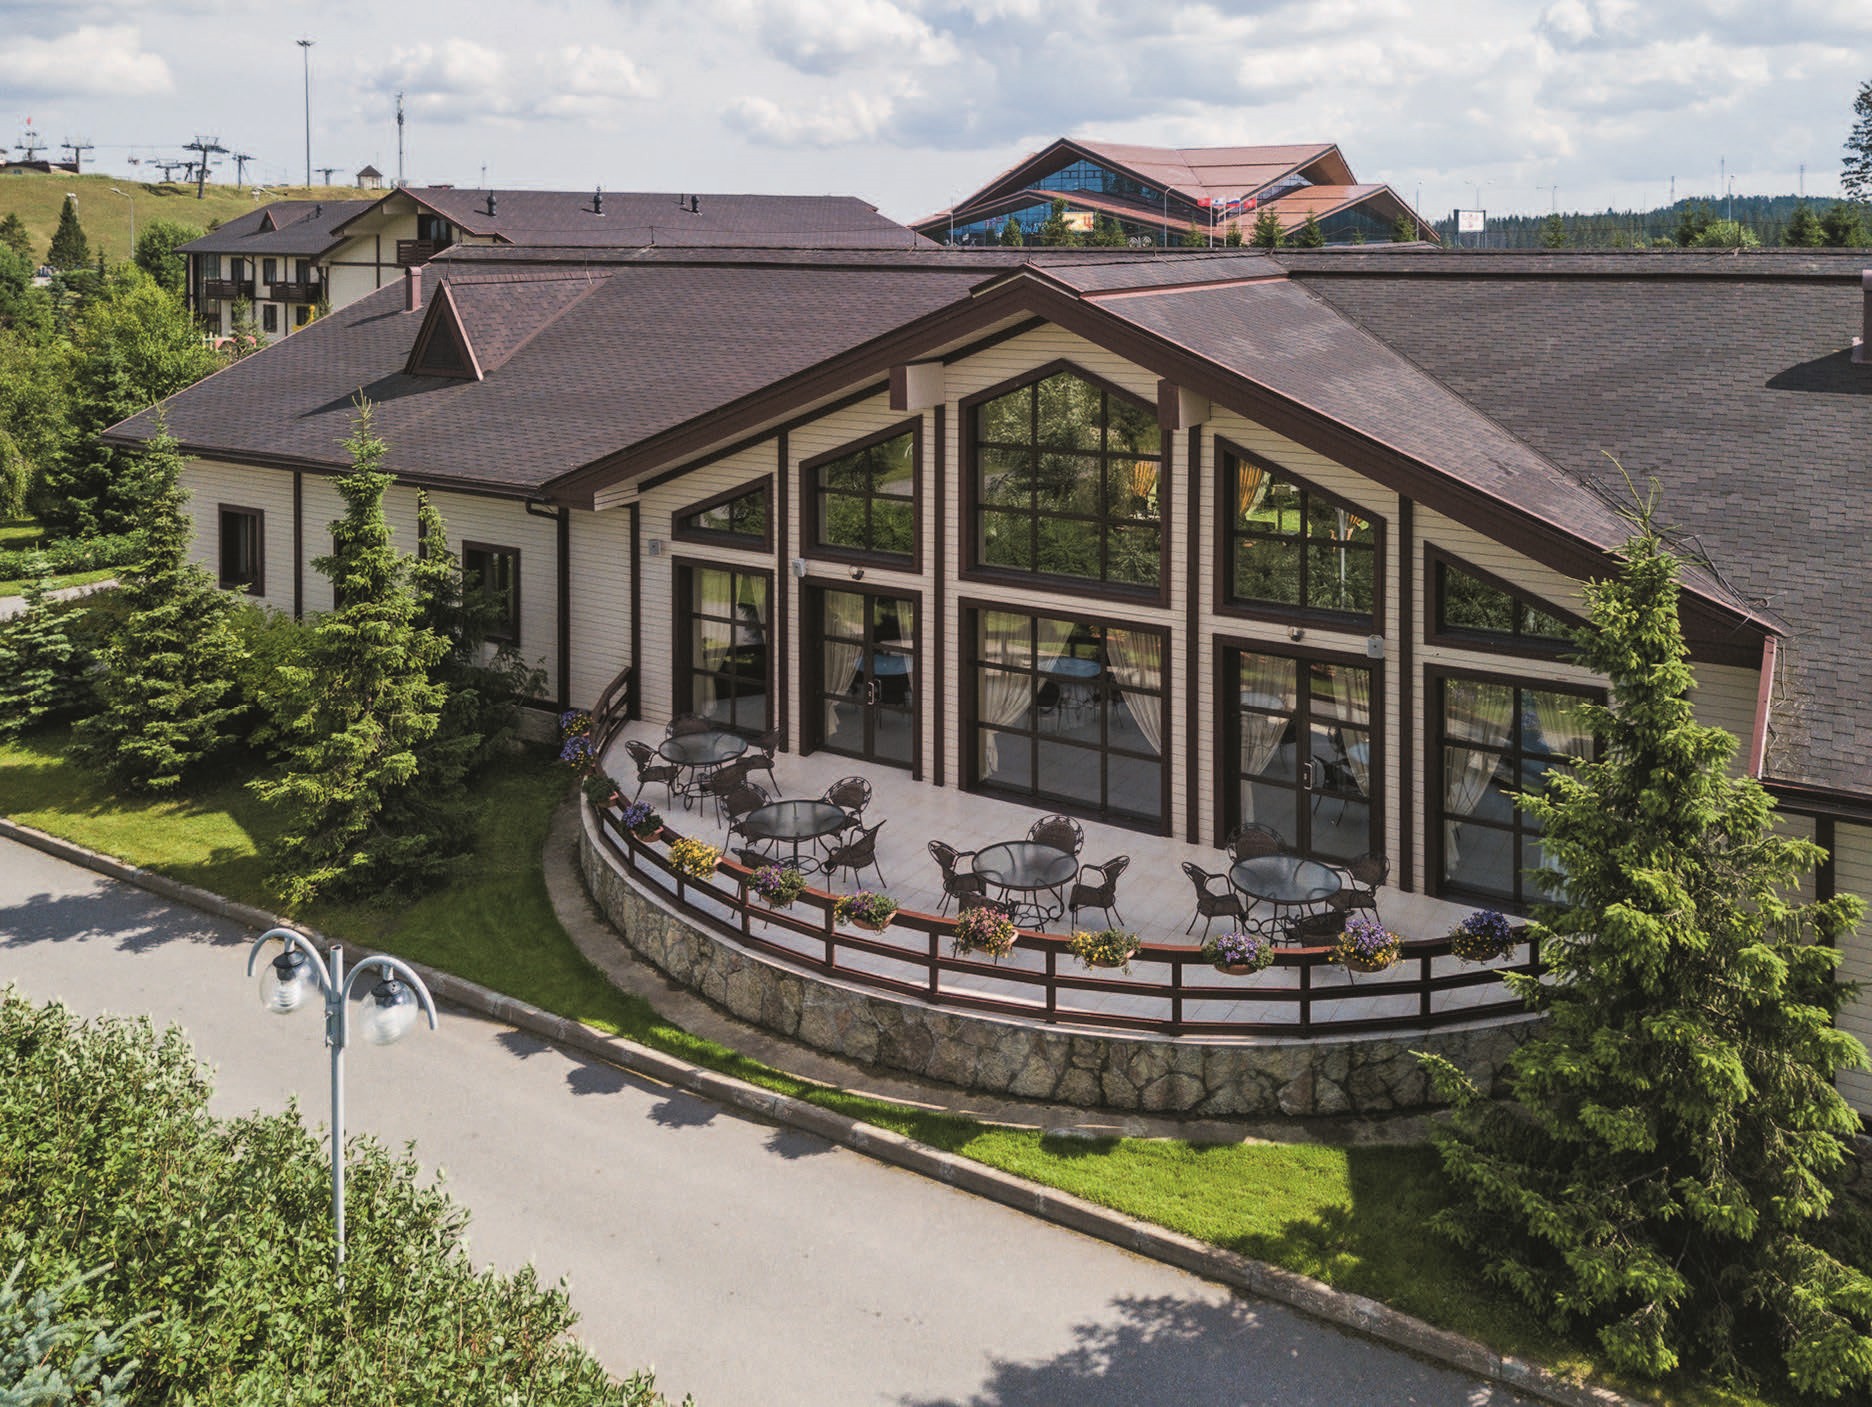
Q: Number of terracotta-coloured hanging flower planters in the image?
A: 12